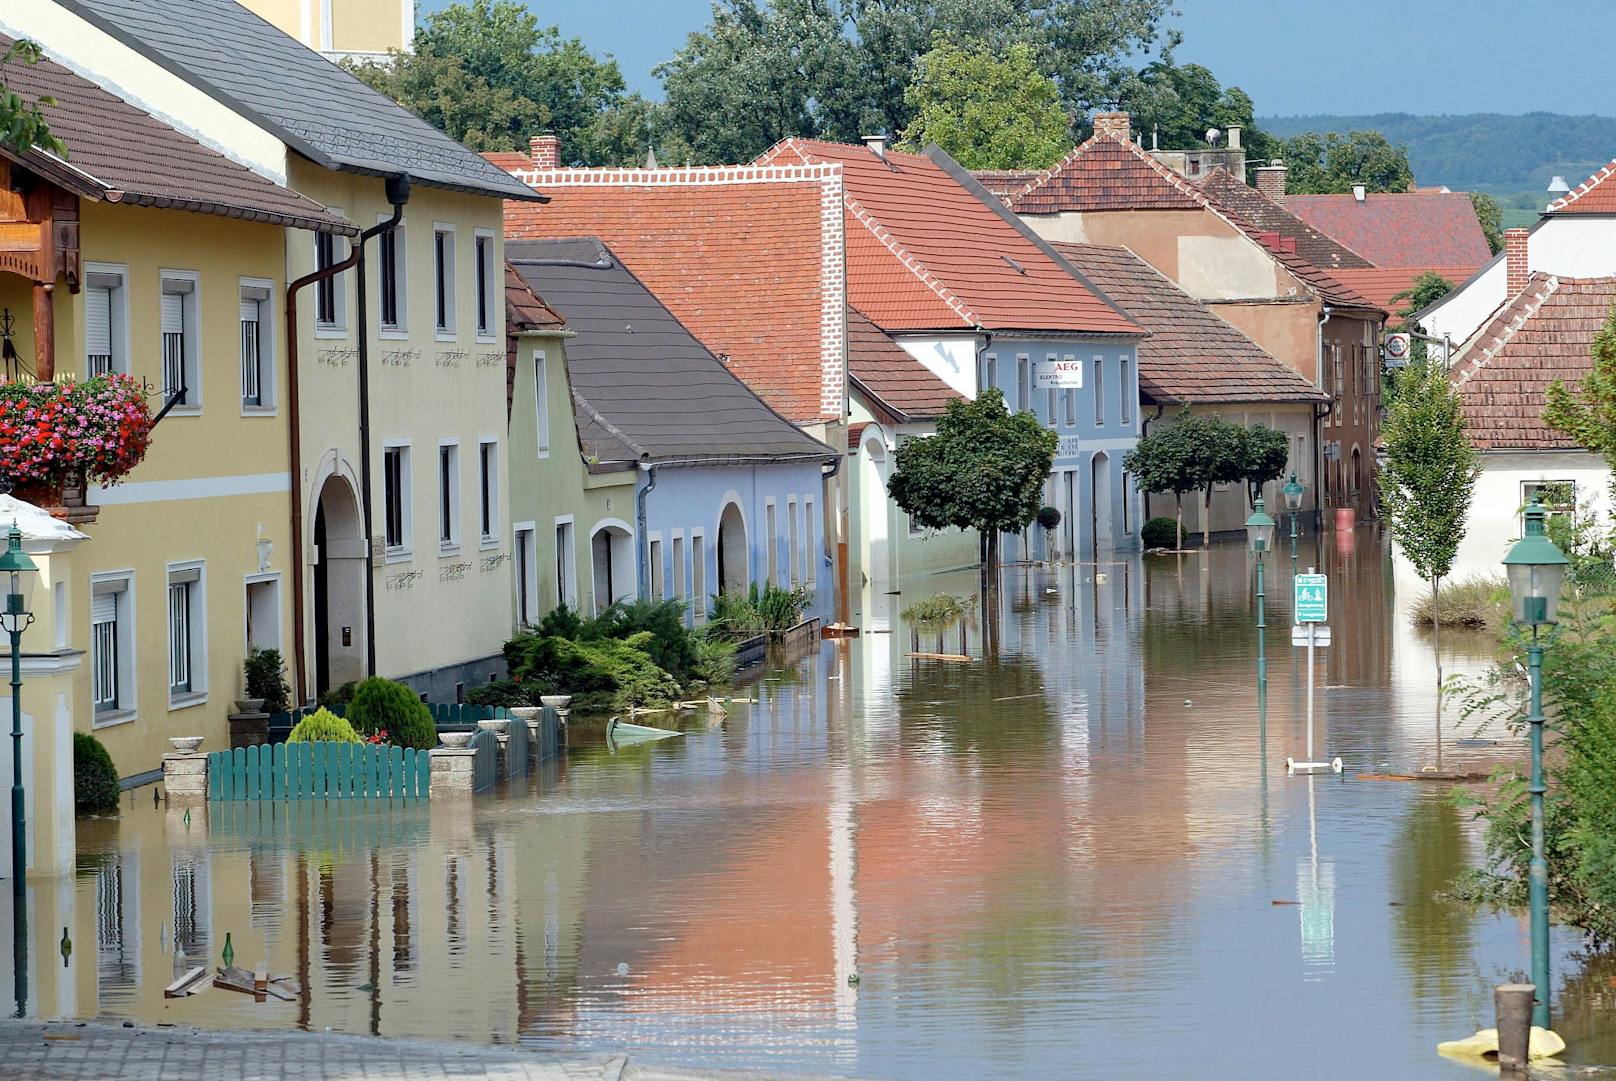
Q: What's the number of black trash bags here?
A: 0